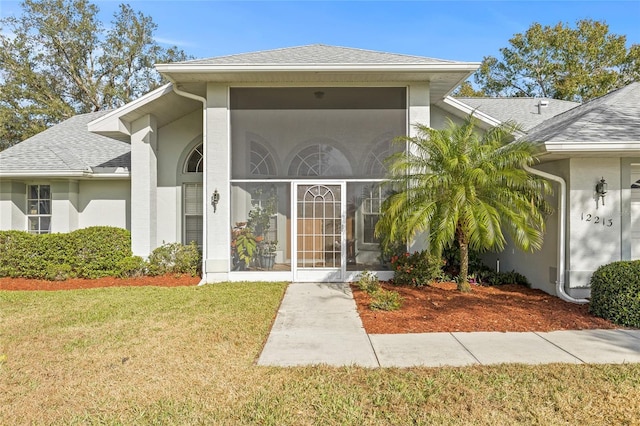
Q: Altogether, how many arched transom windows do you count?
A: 4